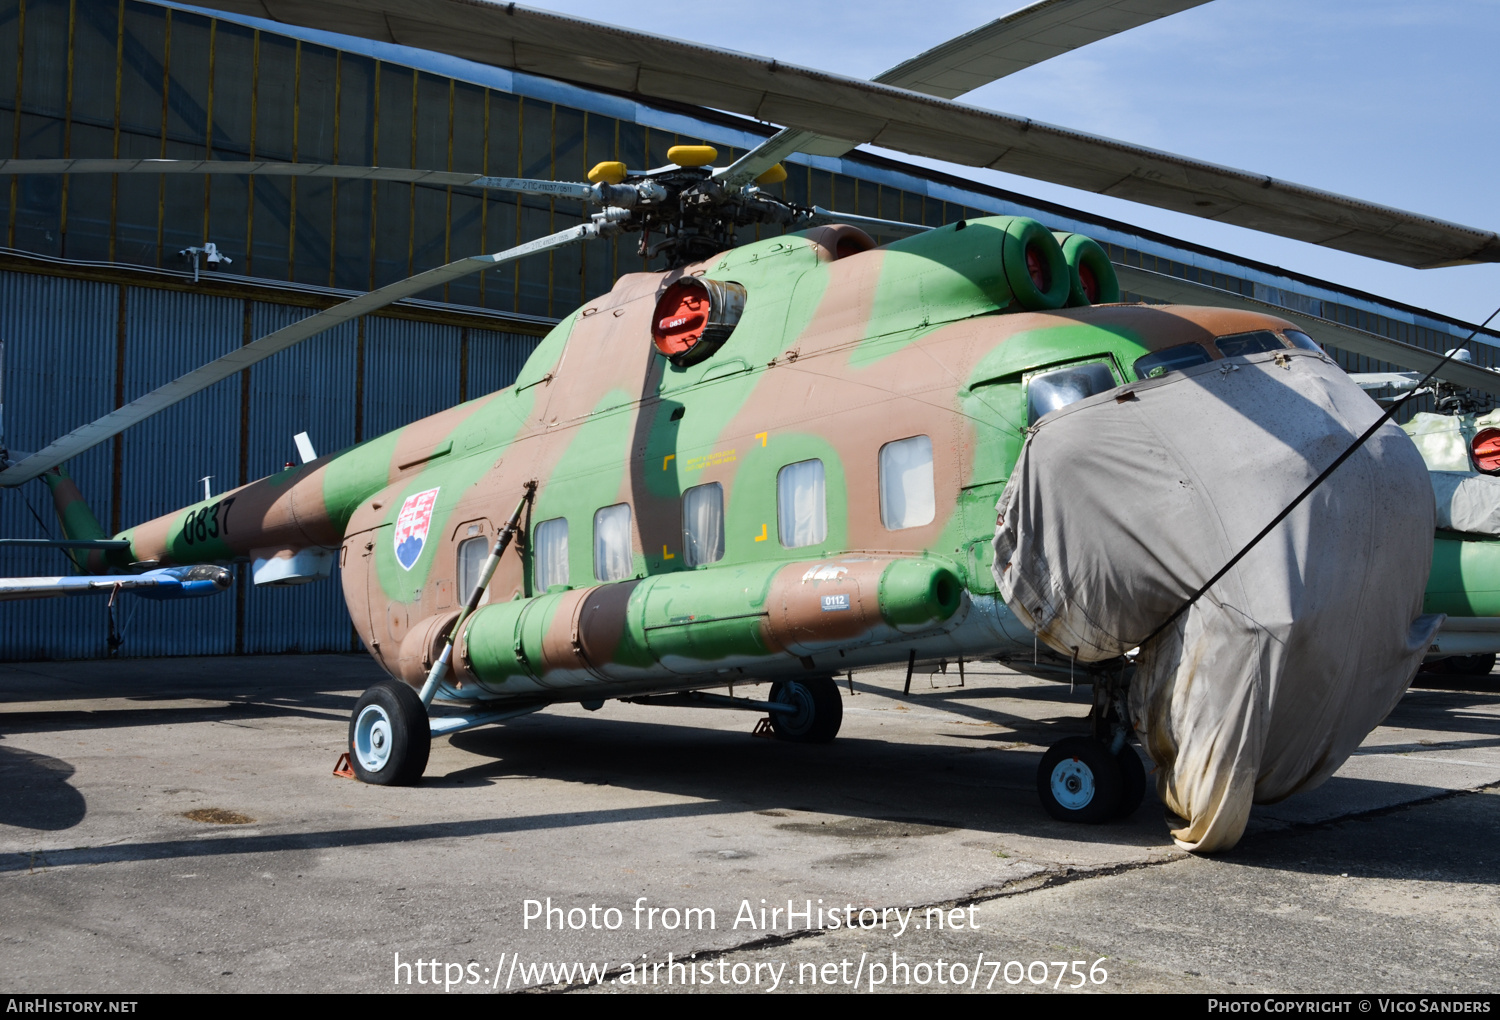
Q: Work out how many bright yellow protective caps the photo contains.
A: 3